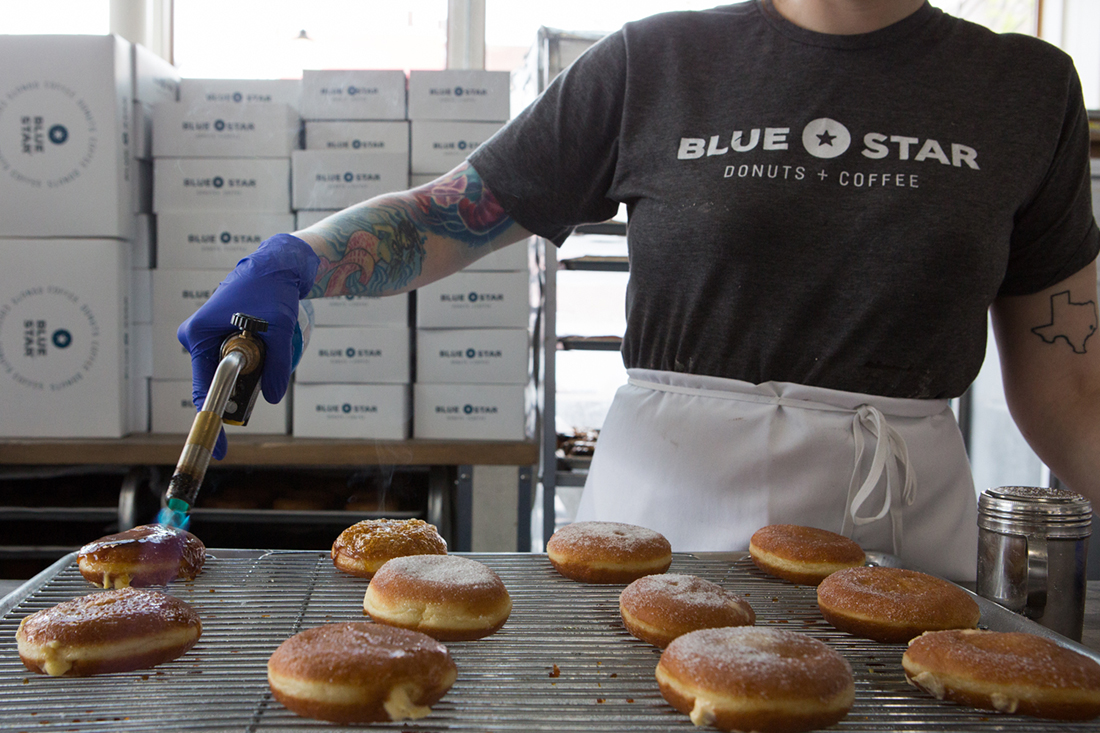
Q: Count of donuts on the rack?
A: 11